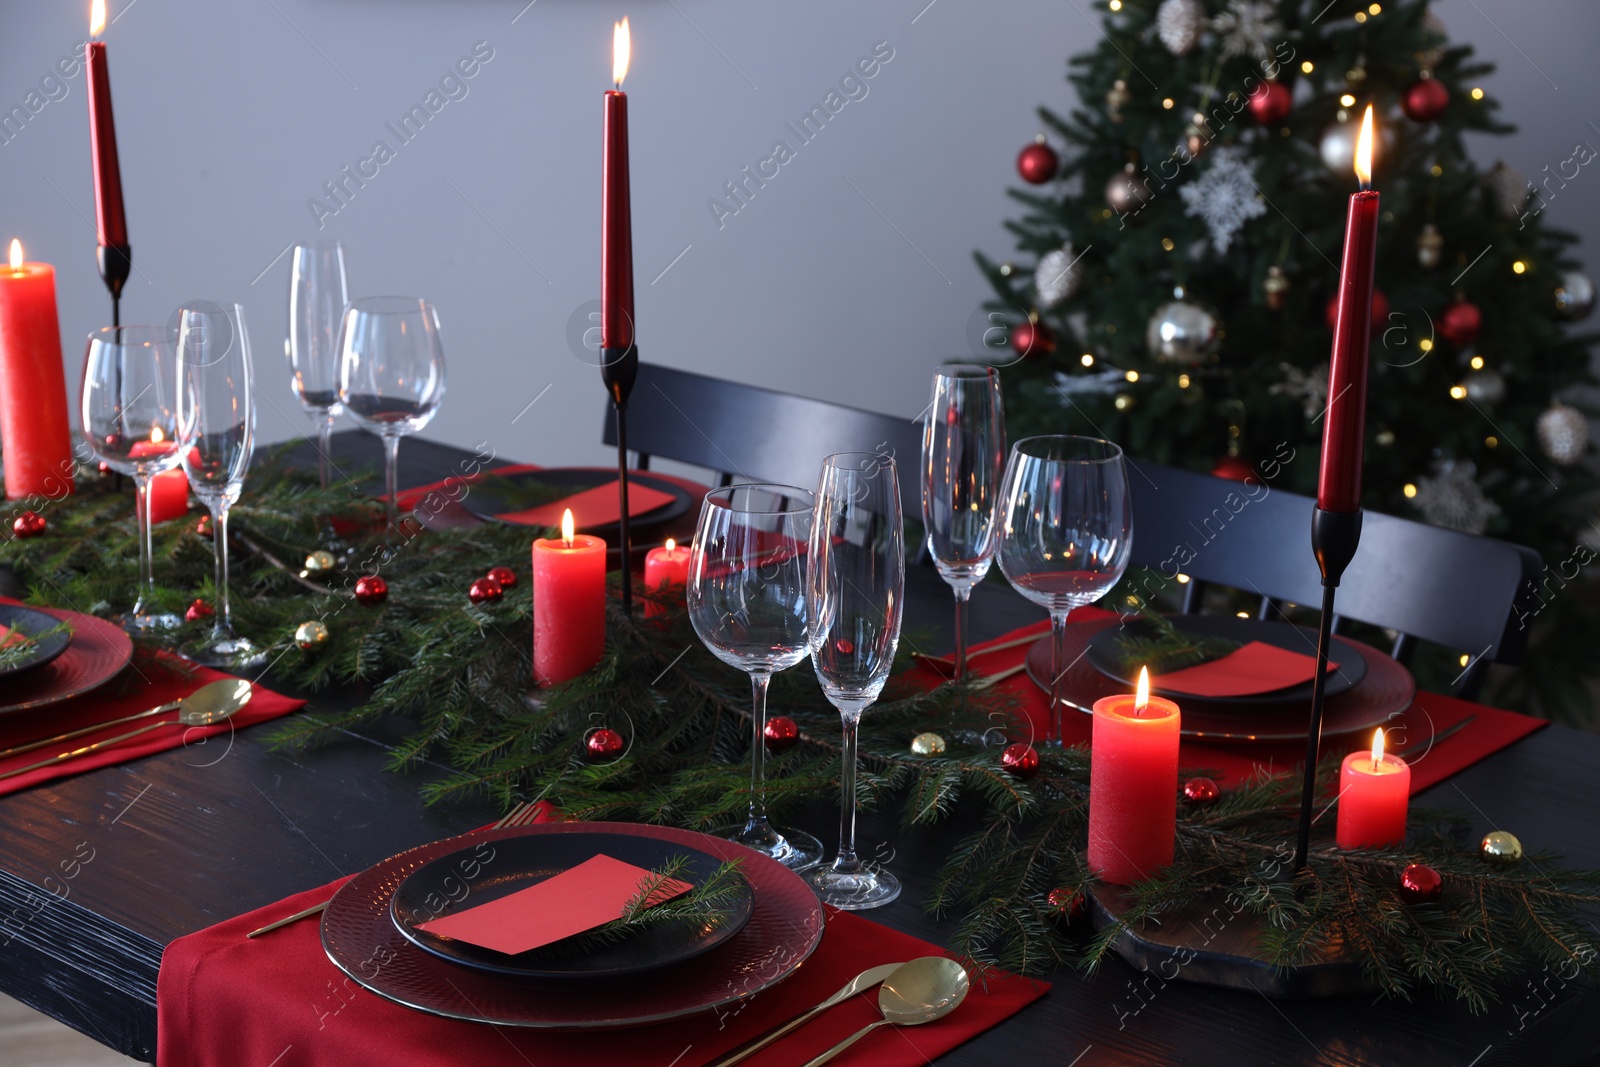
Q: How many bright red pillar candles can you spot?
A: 6